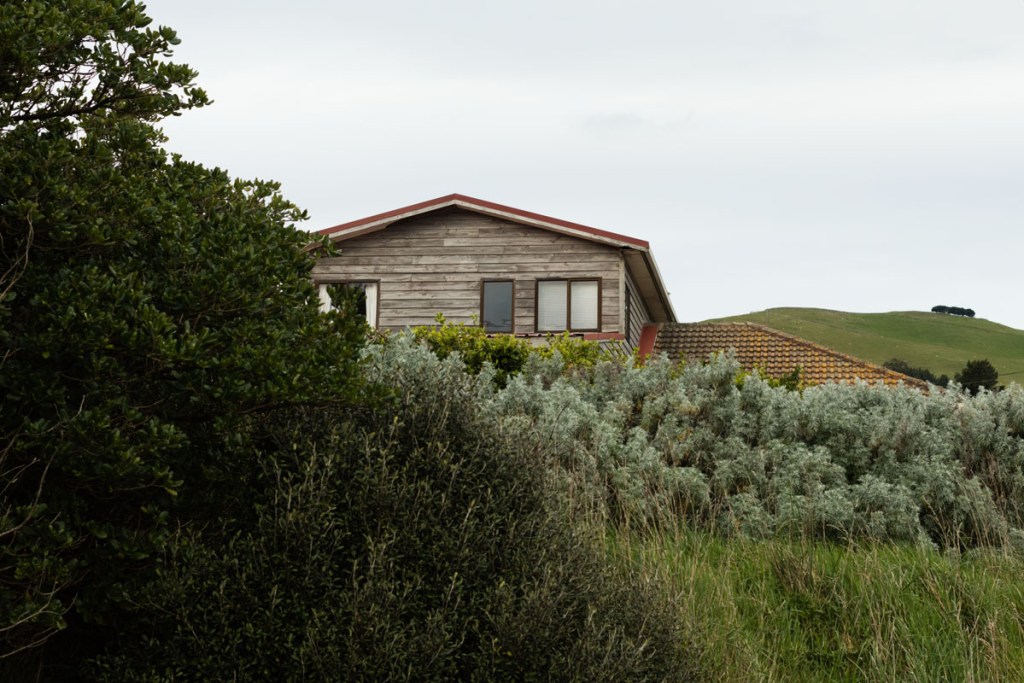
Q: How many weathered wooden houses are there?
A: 1